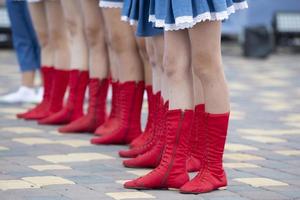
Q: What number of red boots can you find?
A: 12